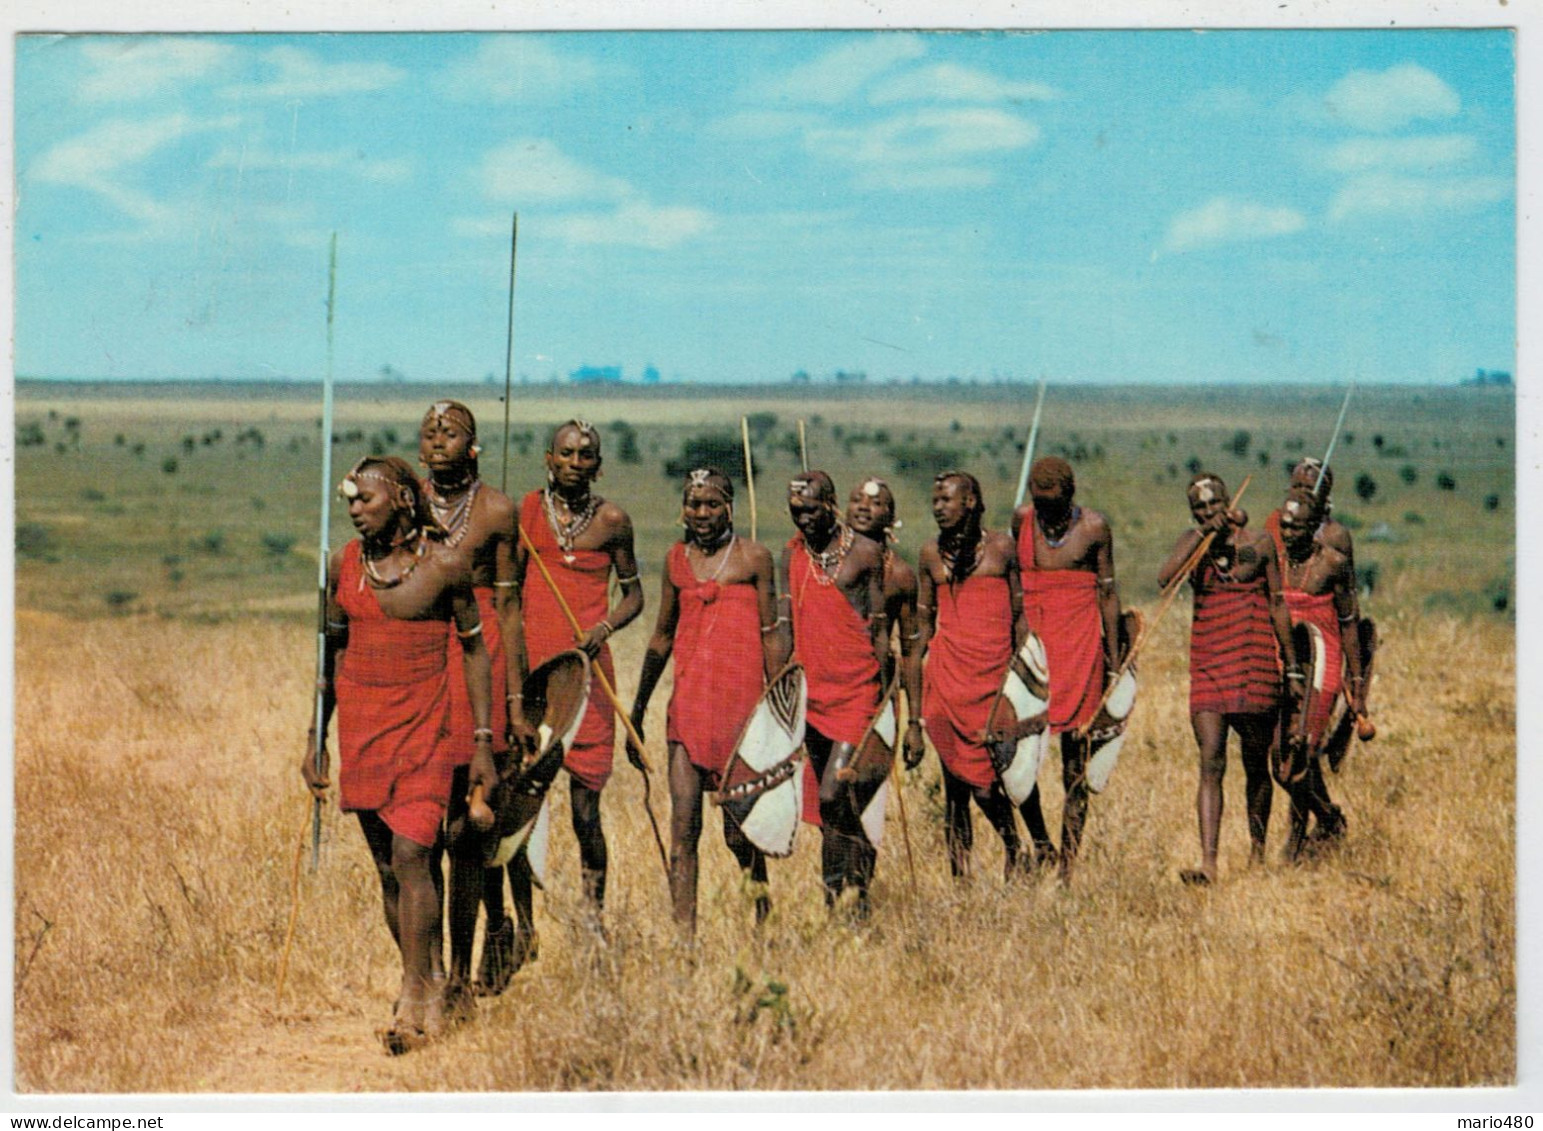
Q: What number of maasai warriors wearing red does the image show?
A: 11